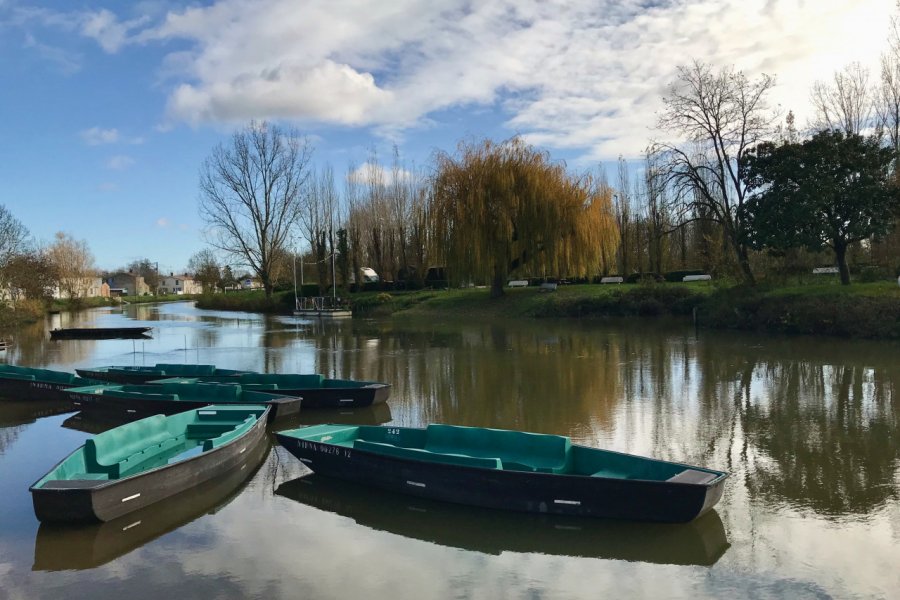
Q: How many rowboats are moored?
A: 7